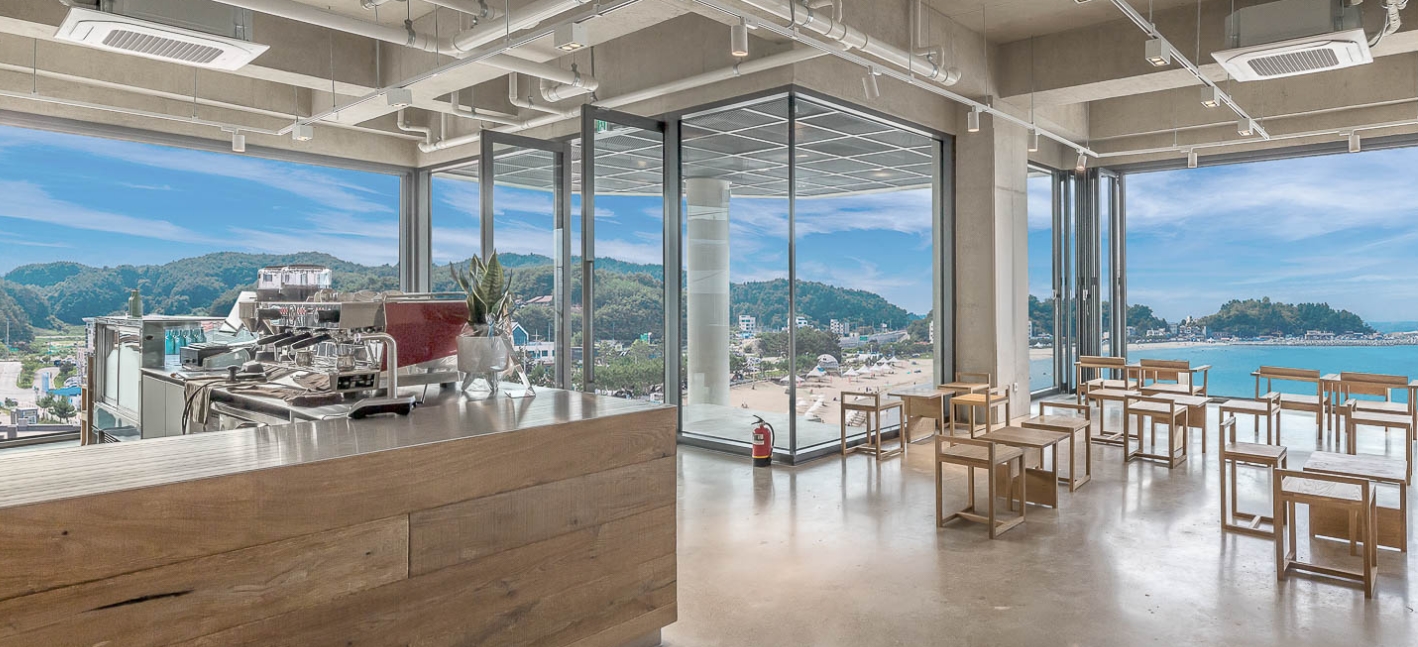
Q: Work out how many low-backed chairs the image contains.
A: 11